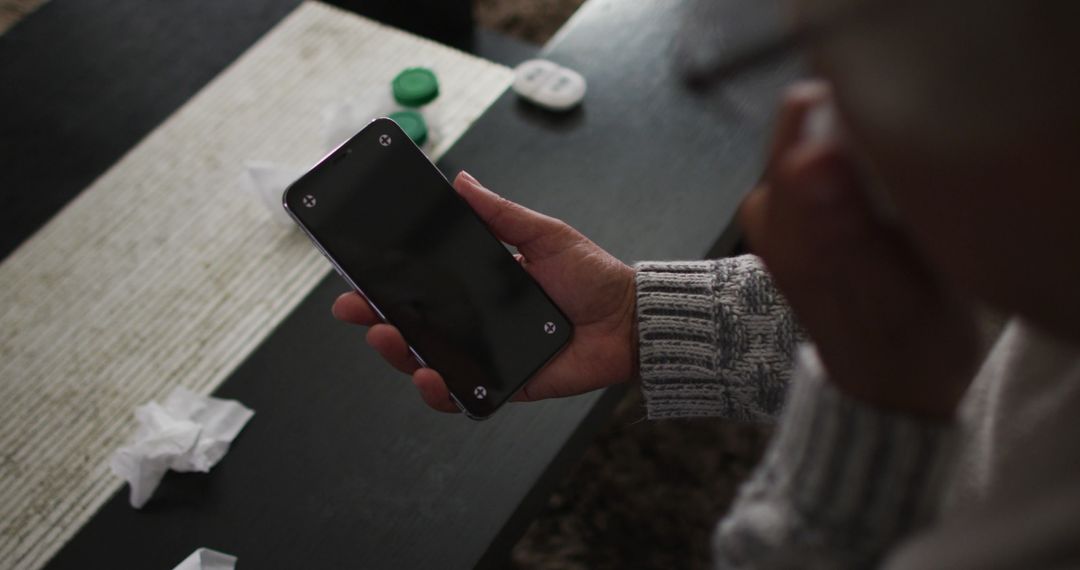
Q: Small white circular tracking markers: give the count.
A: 4